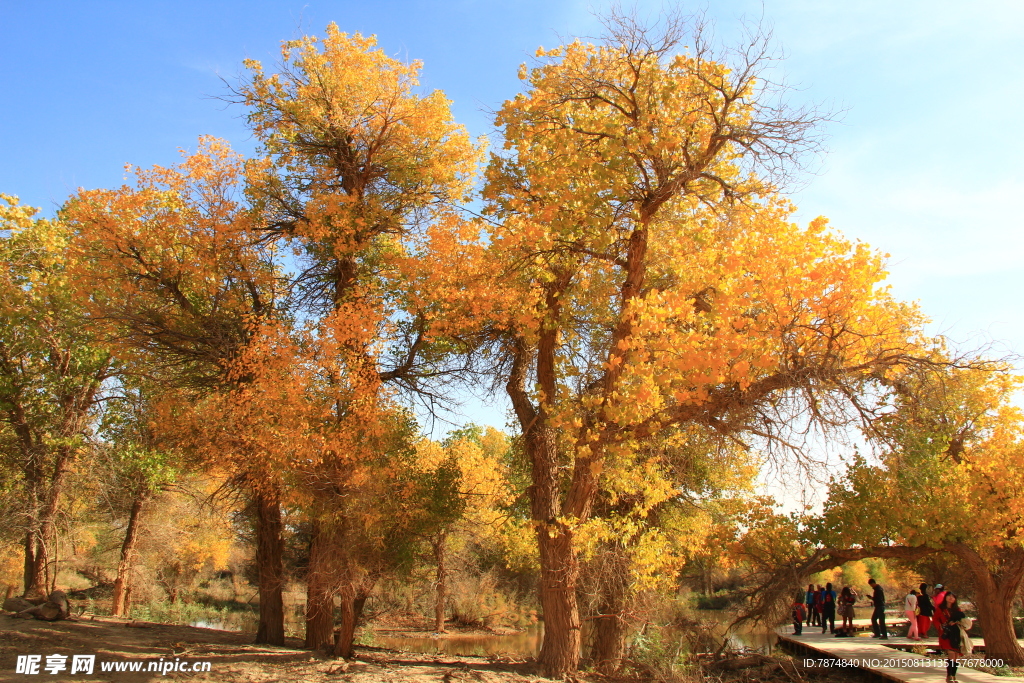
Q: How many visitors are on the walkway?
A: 11